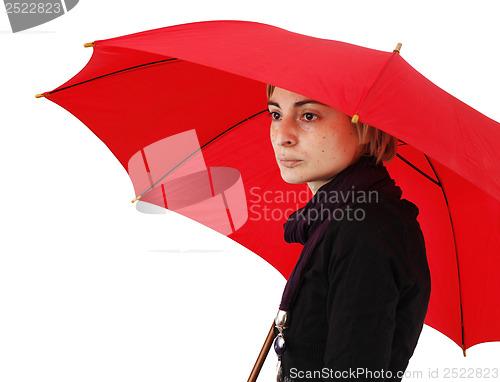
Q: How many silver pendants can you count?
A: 1